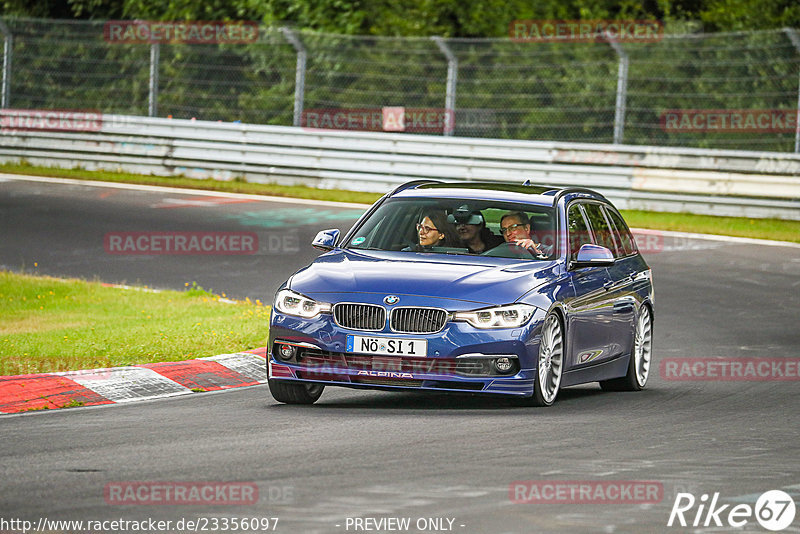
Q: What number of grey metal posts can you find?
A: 6